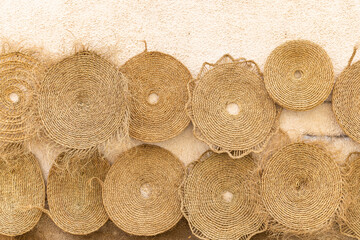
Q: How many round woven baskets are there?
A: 12